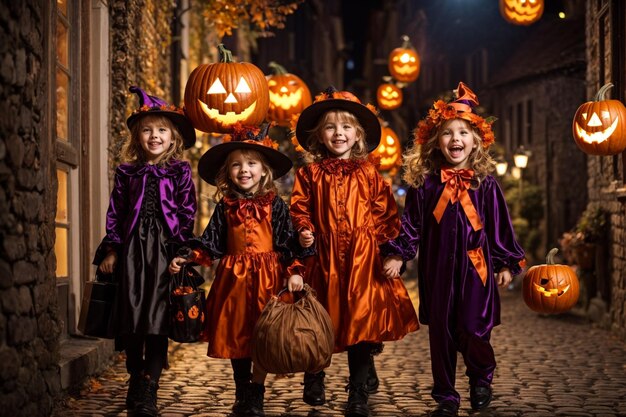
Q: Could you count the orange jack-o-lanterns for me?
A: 8